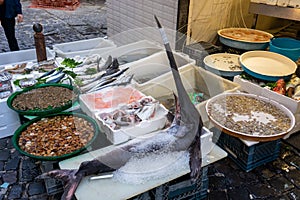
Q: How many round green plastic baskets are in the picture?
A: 2